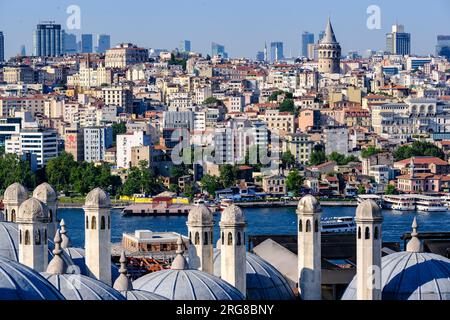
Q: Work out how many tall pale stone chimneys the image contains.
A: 8